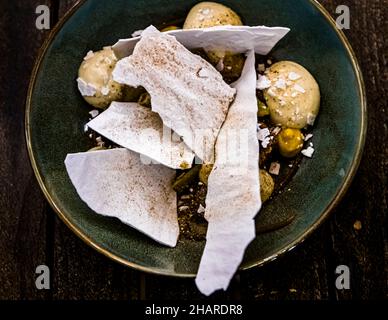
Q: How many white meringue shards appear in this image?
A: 5